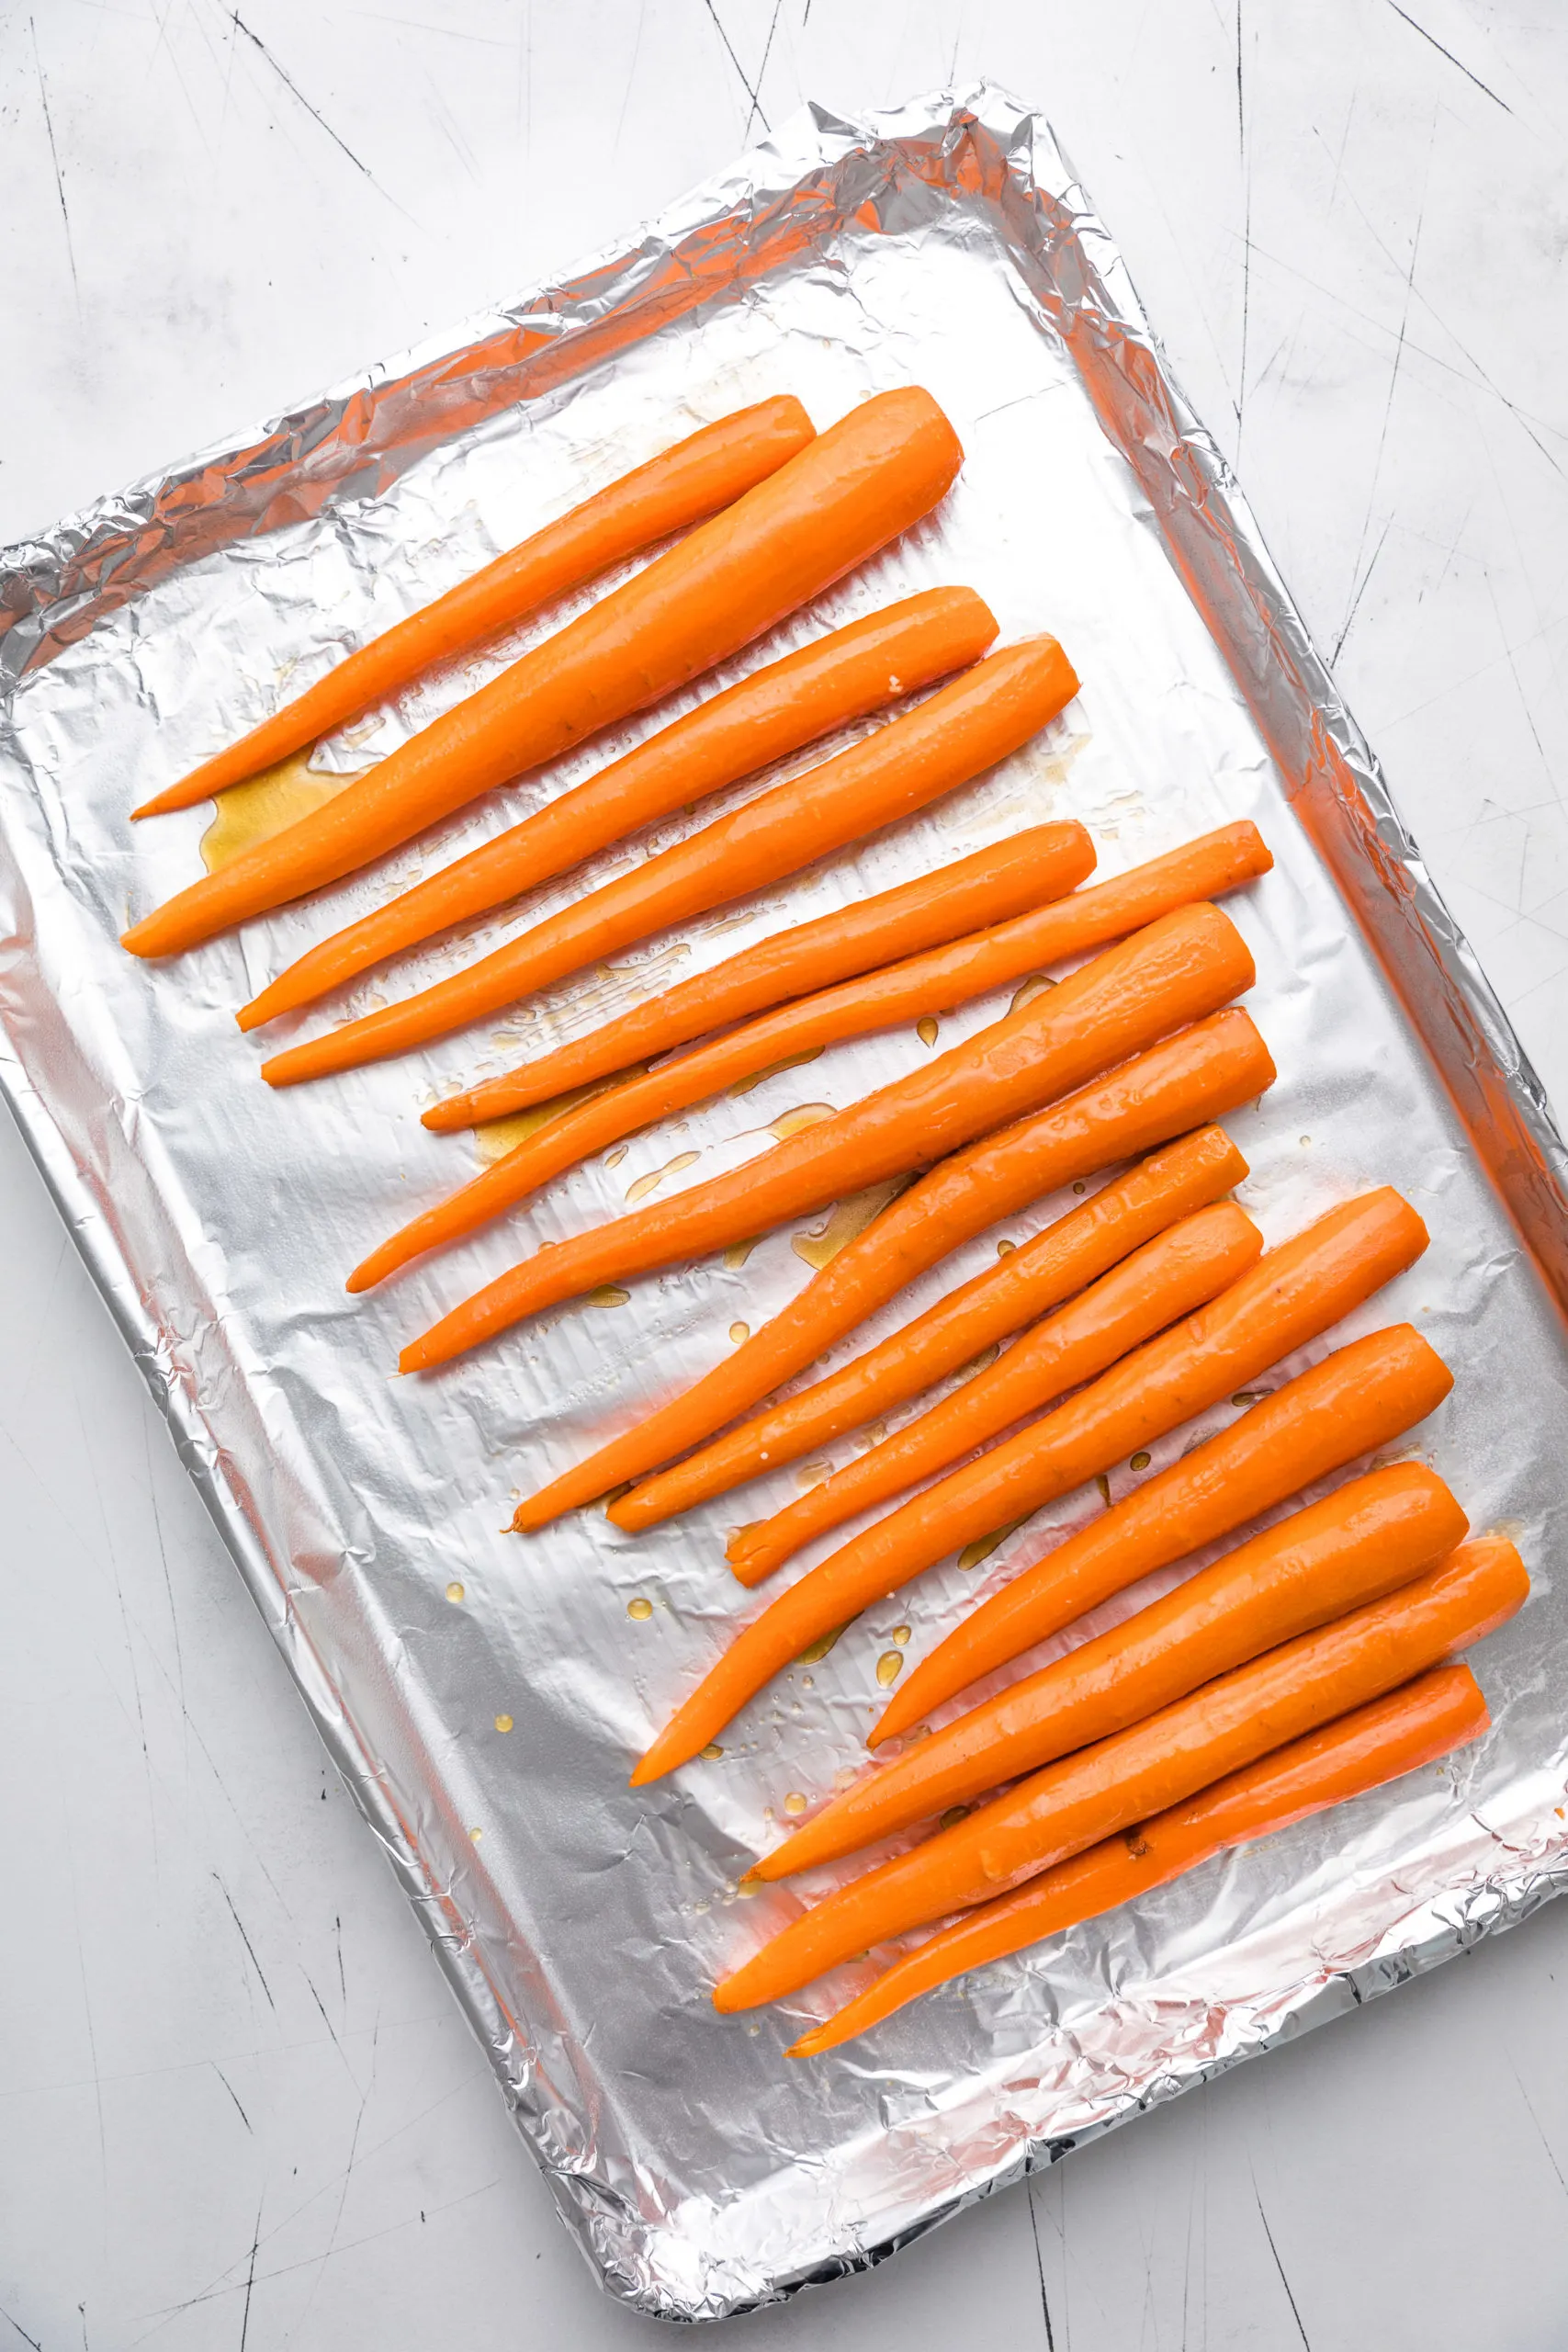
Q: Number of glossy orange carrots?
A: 15